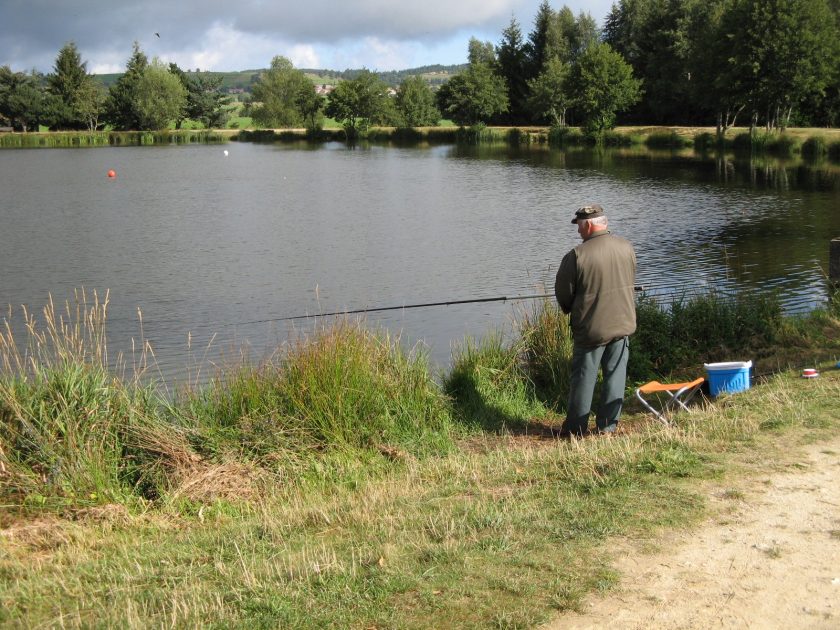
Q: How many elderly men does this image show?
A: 1